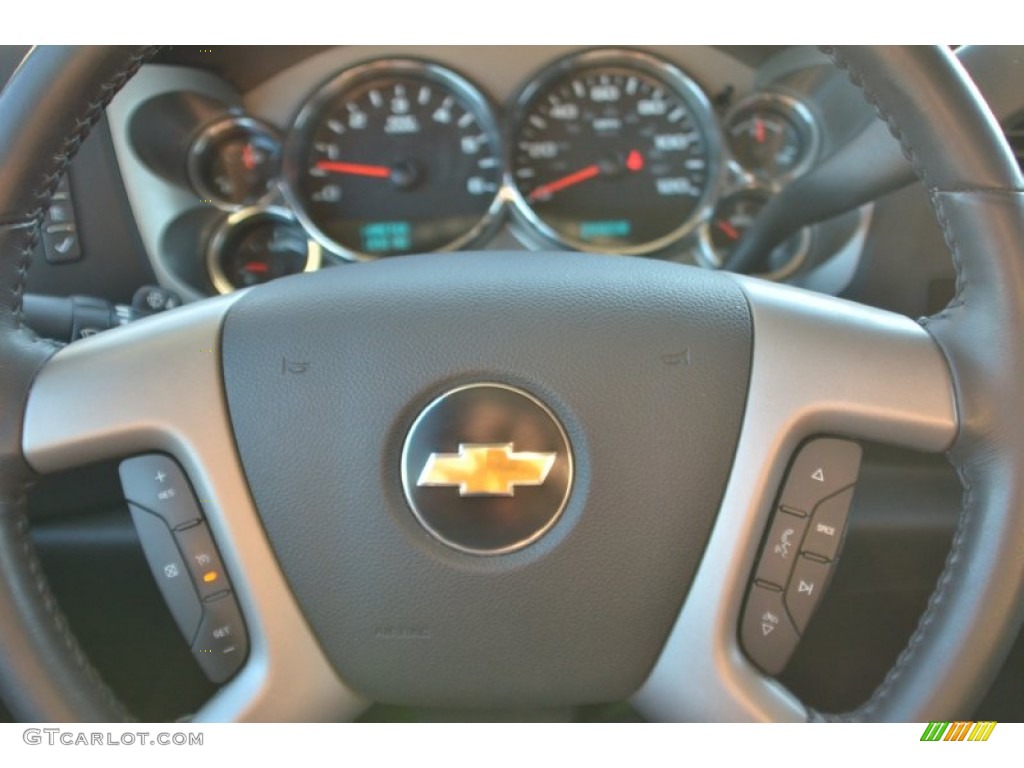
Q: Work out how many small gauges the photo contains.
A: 4